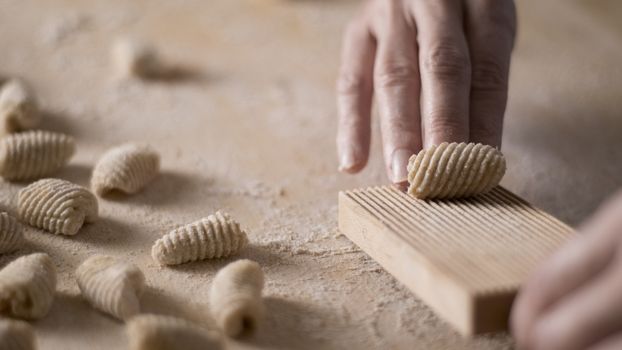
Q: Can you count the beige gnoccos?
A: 13